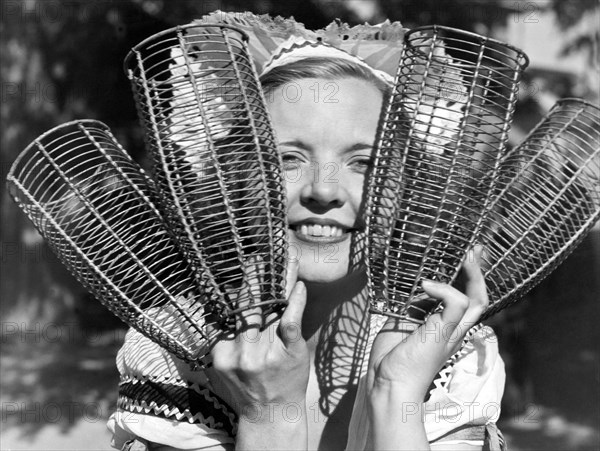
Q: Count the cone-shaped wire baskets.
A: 4